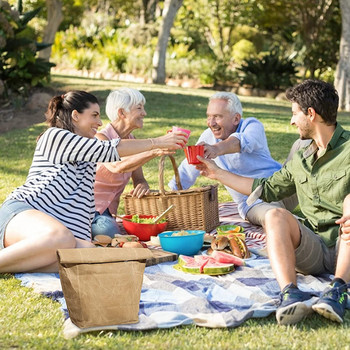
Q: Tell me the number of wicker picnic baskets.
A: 1